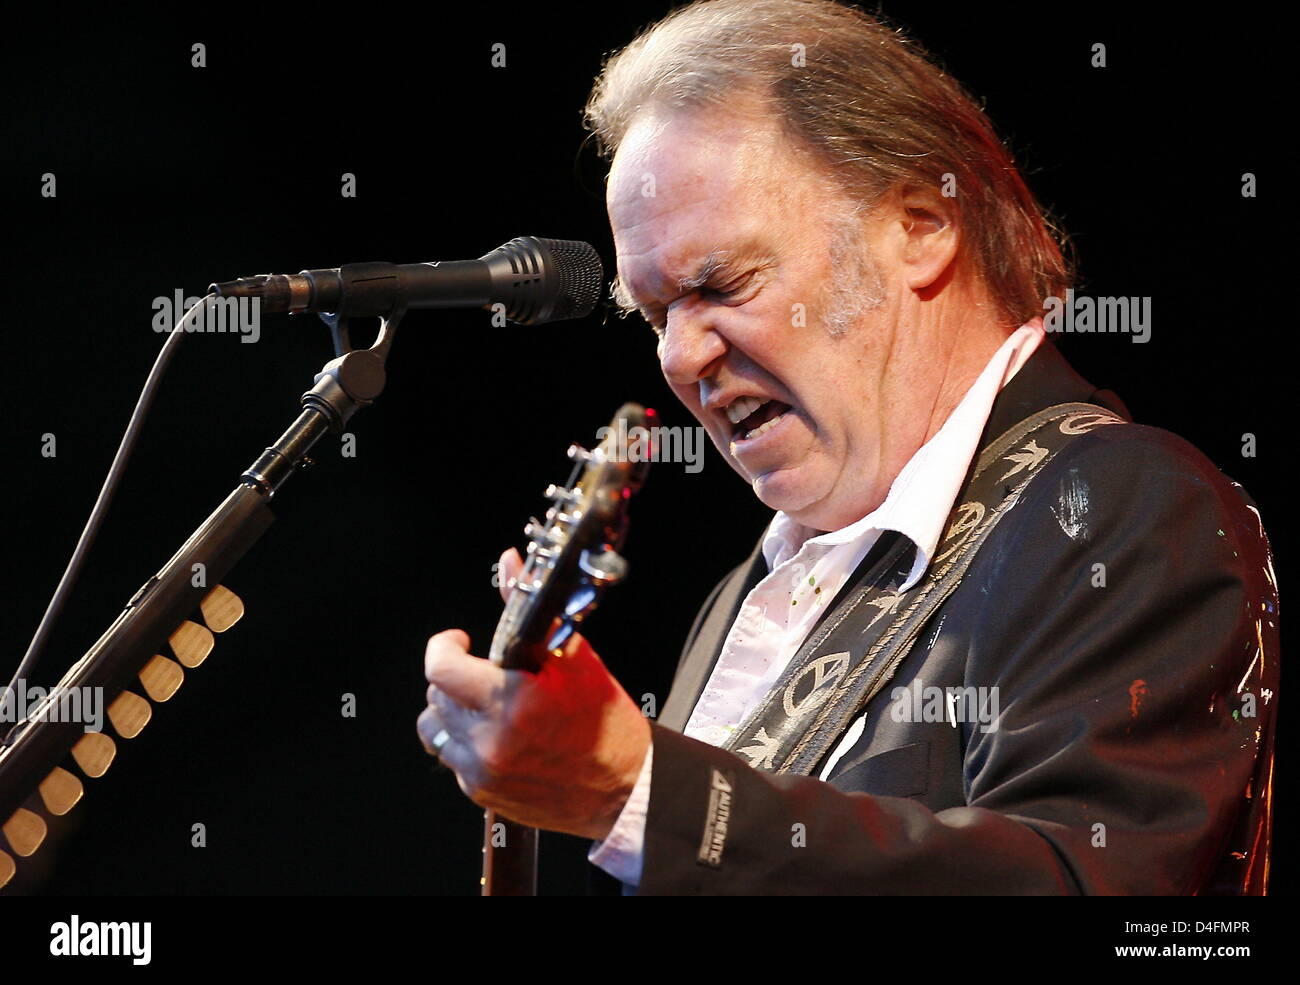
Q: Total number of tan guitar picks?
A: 8